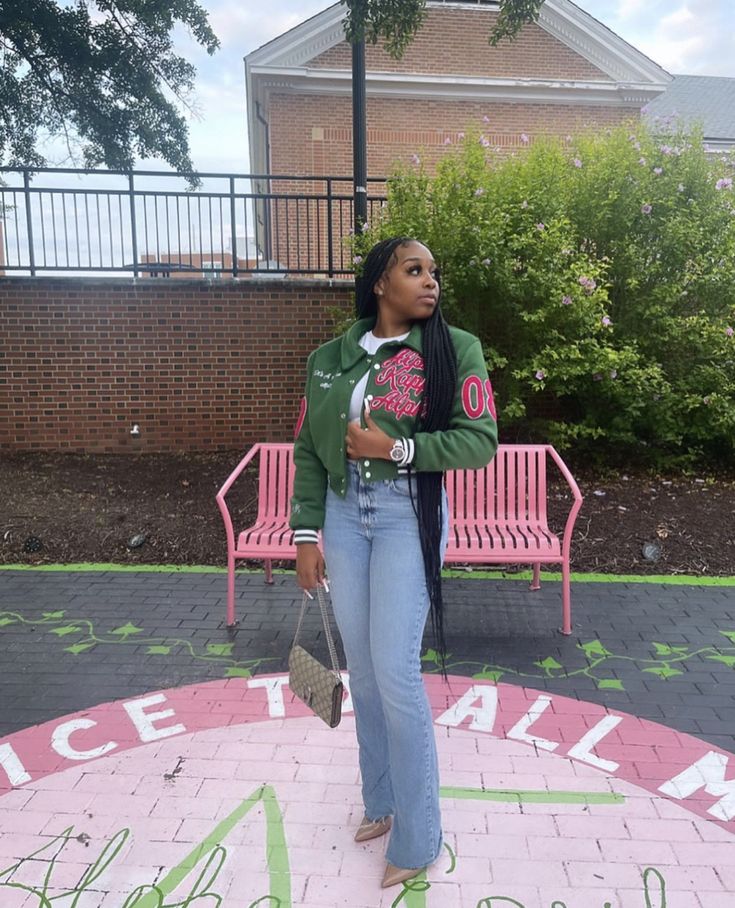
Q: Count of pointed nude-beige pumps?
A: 2